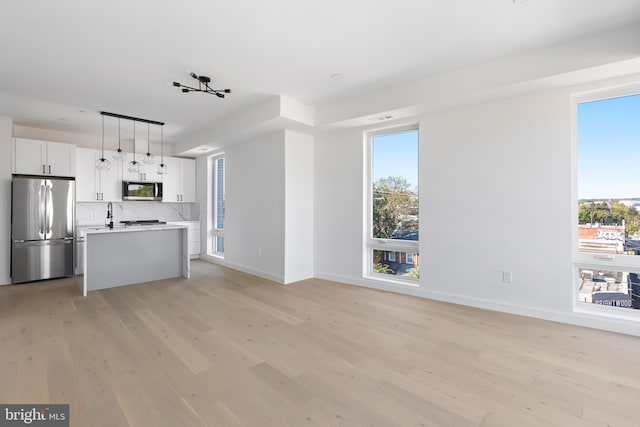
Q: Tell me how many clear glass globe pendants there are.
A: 5